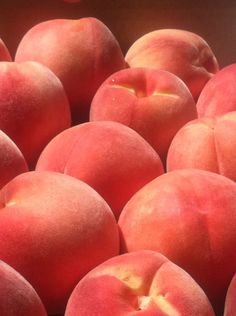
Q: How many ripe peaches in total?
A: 14